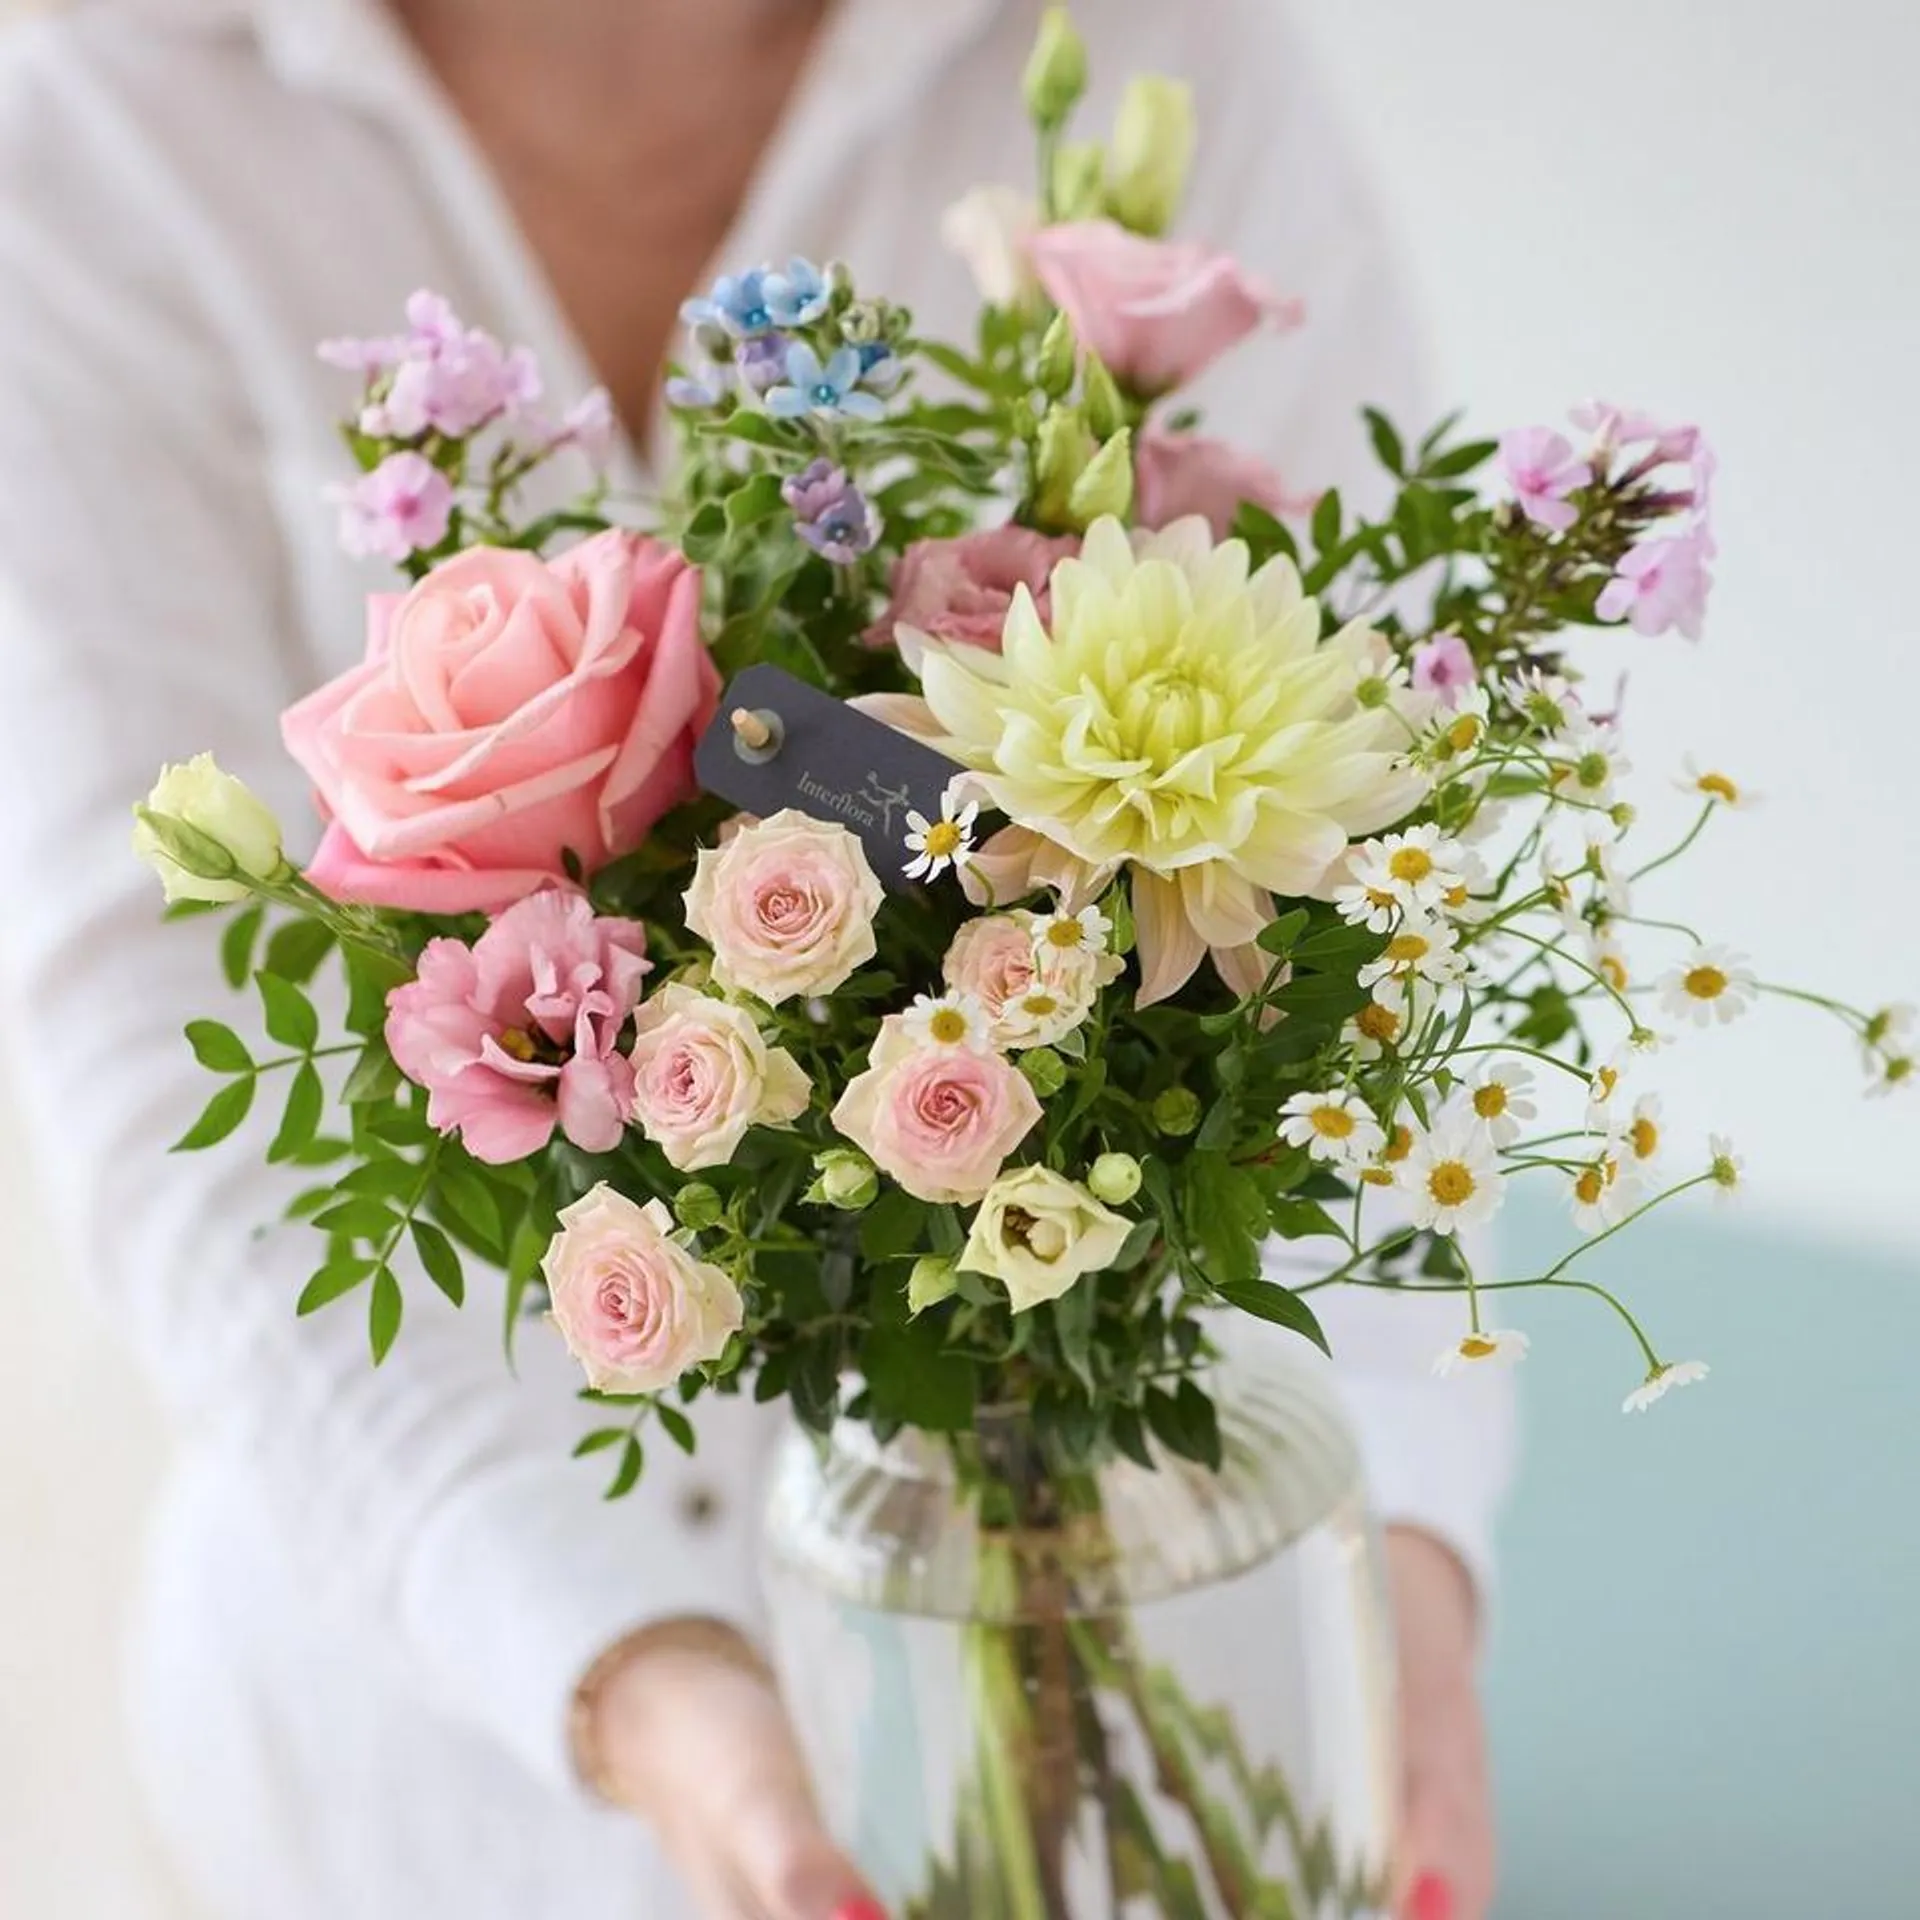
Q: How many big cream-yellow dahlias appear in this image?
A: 1